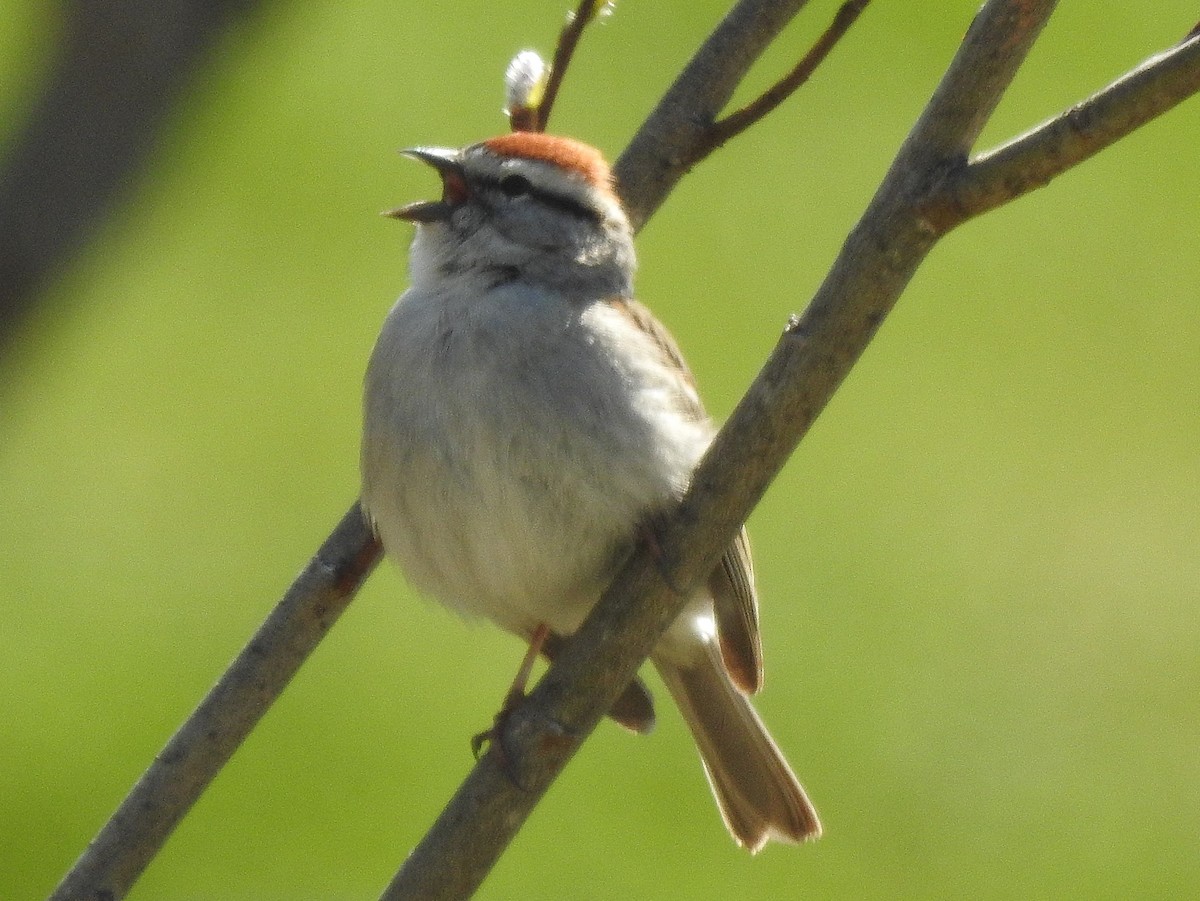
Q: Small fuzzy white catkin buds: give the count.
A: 1